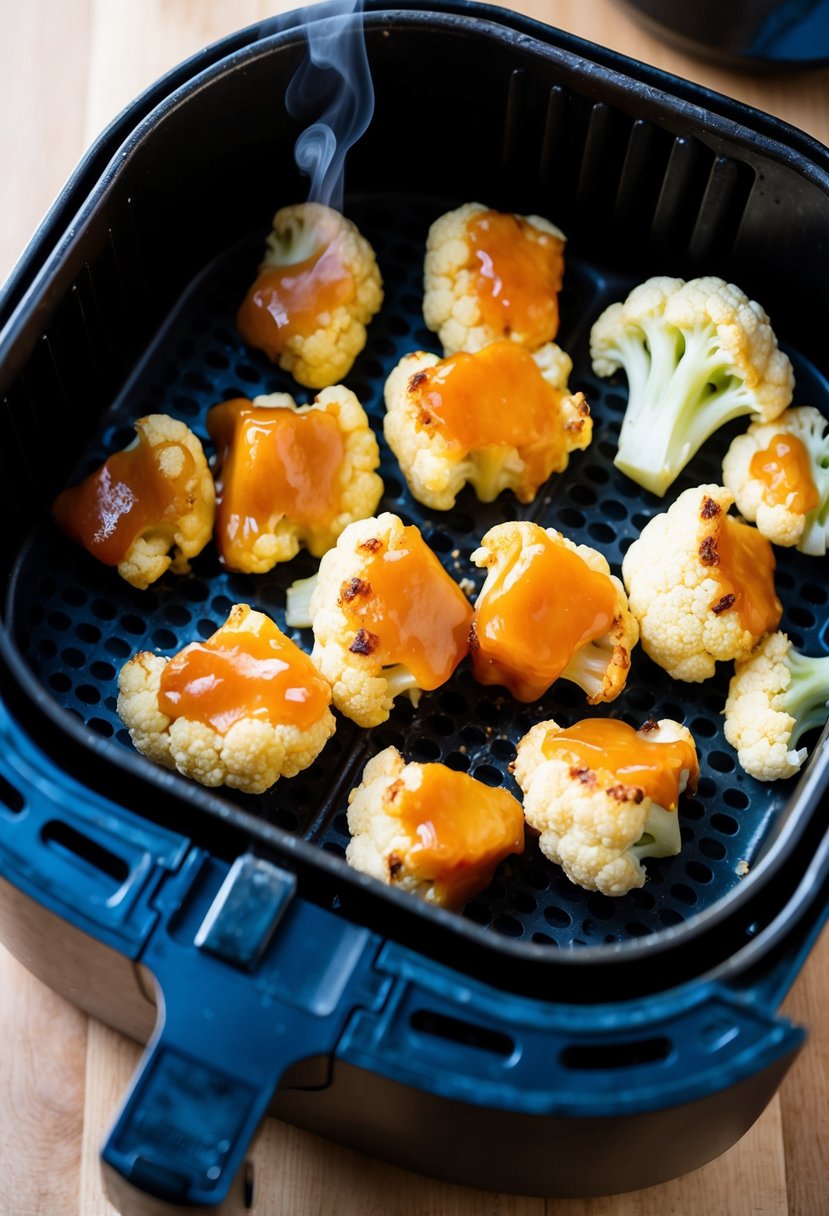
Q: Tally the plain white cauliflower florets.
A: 2